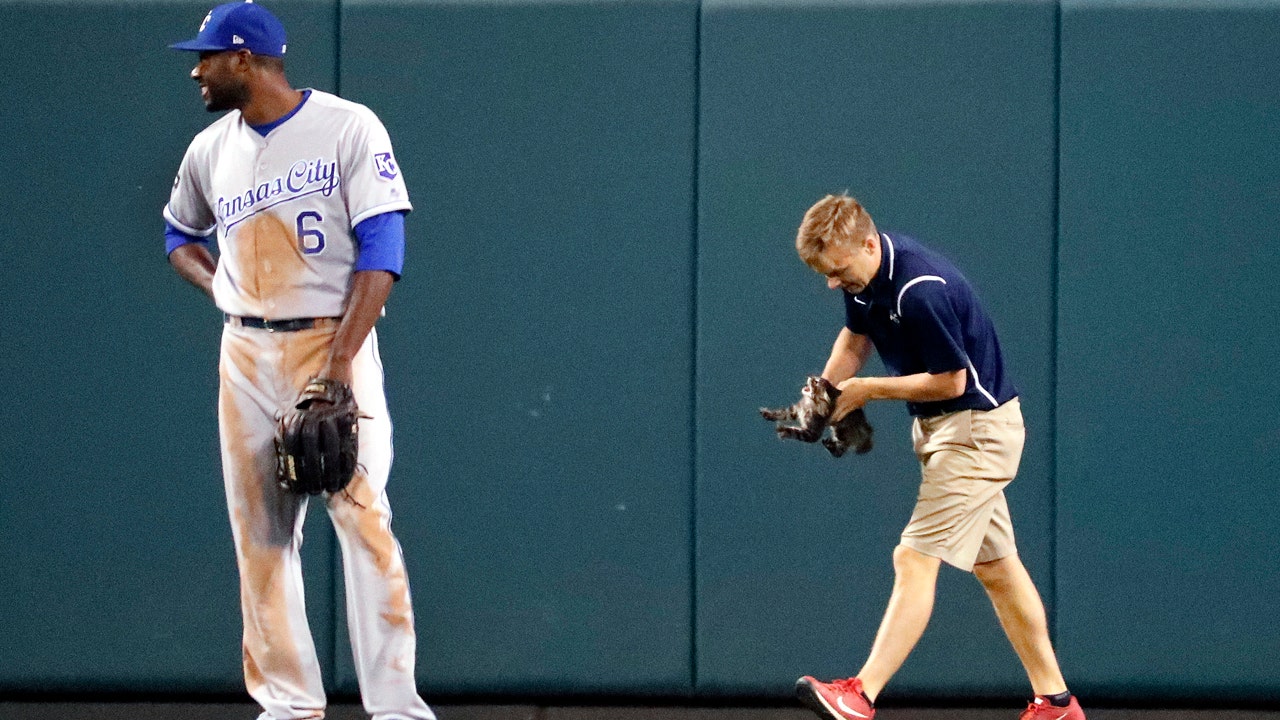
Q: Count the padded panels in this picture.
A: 4